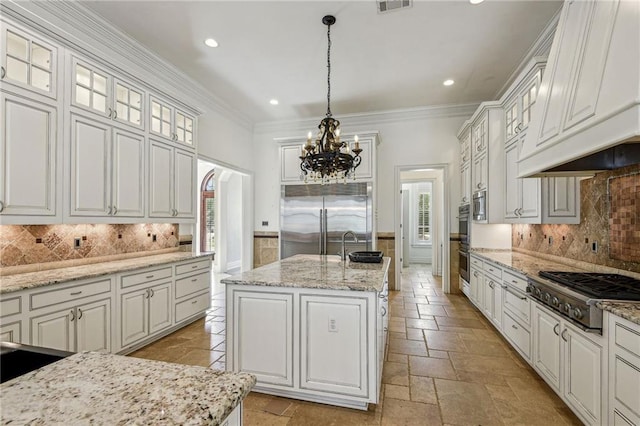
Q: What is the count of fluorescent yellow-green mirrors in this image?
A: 0